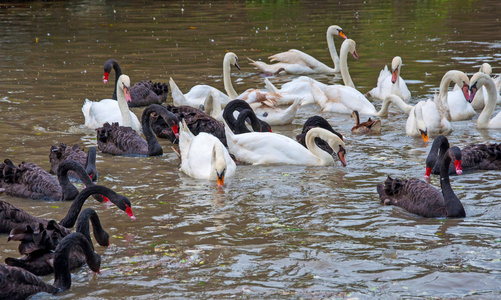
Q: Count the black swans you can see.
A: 12